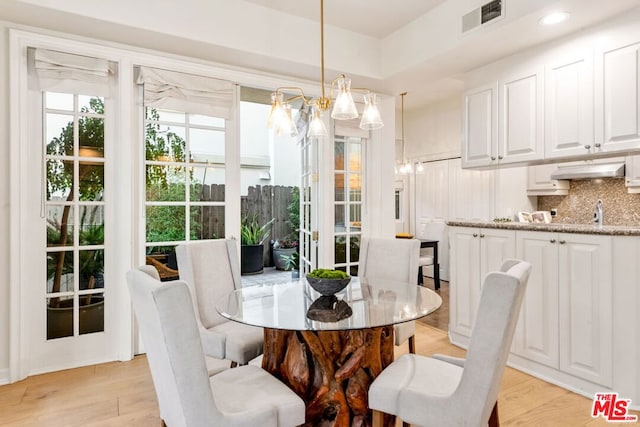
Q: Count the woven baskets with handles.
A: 0